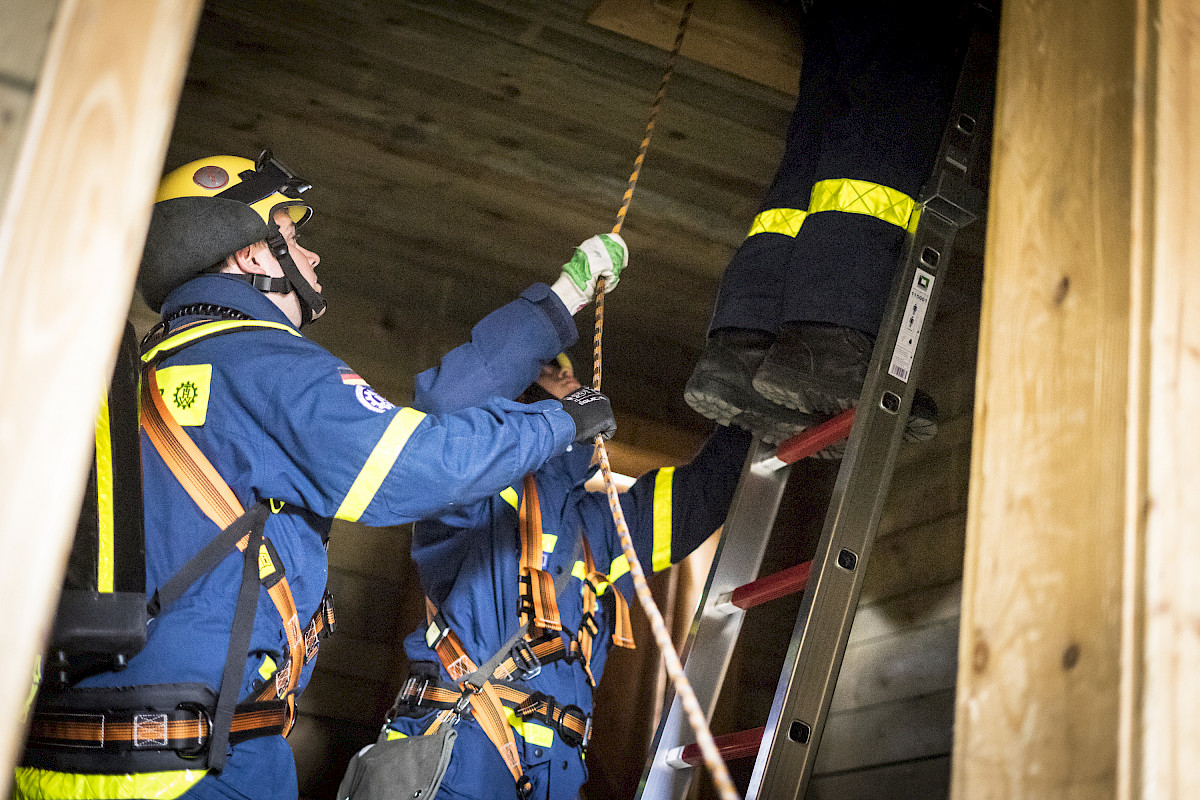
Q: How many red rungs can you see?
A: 3